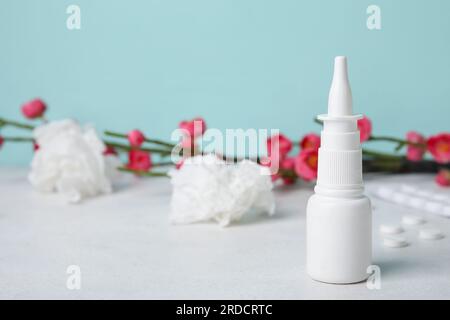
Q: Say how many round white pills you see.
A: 4